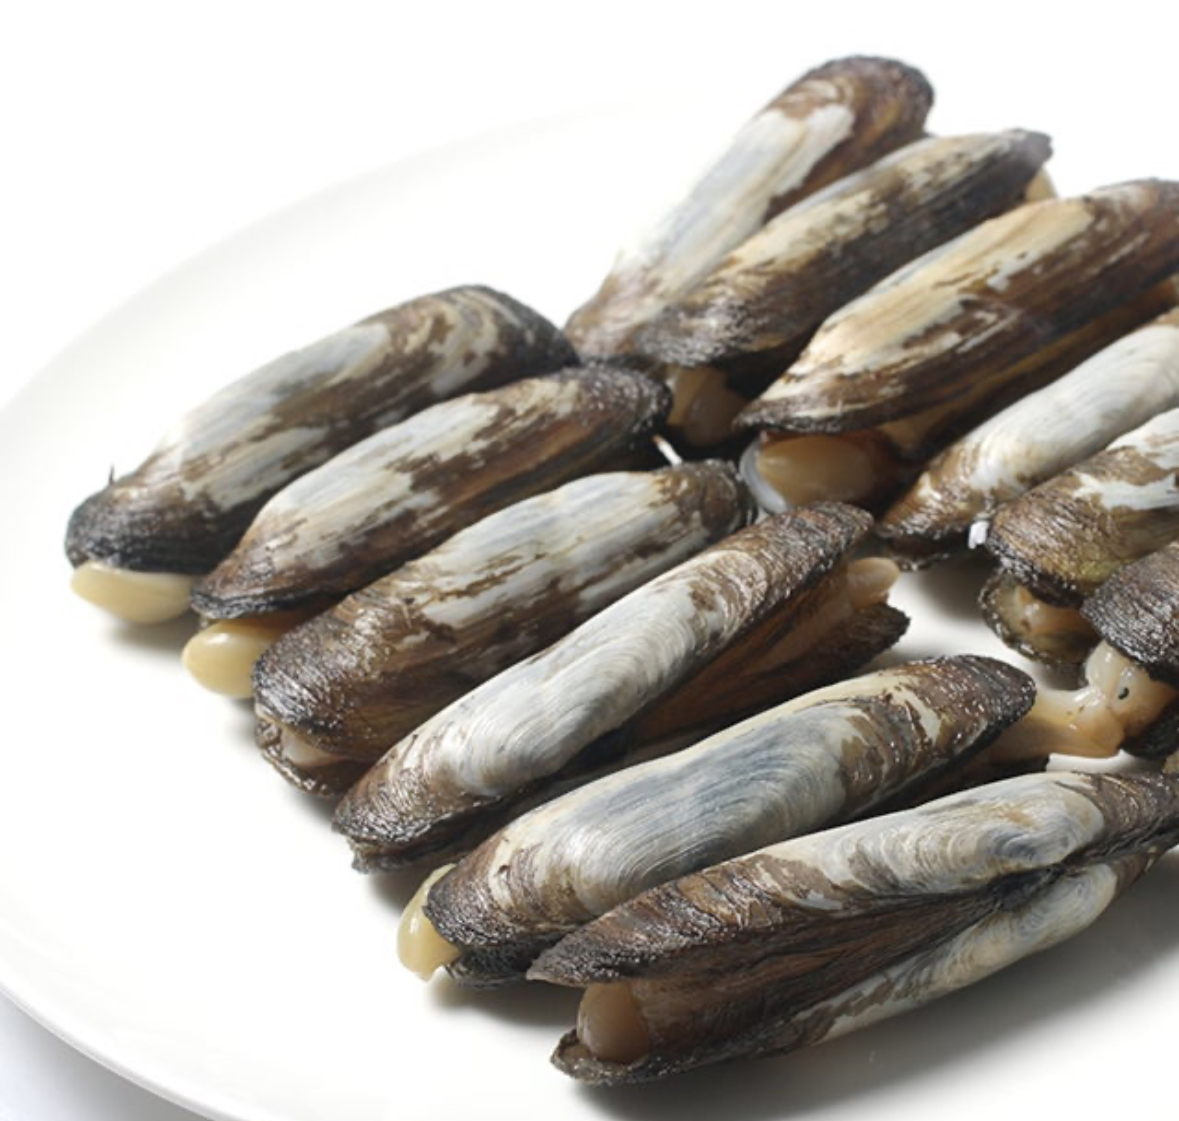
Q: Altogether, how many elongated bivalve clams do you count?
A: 12